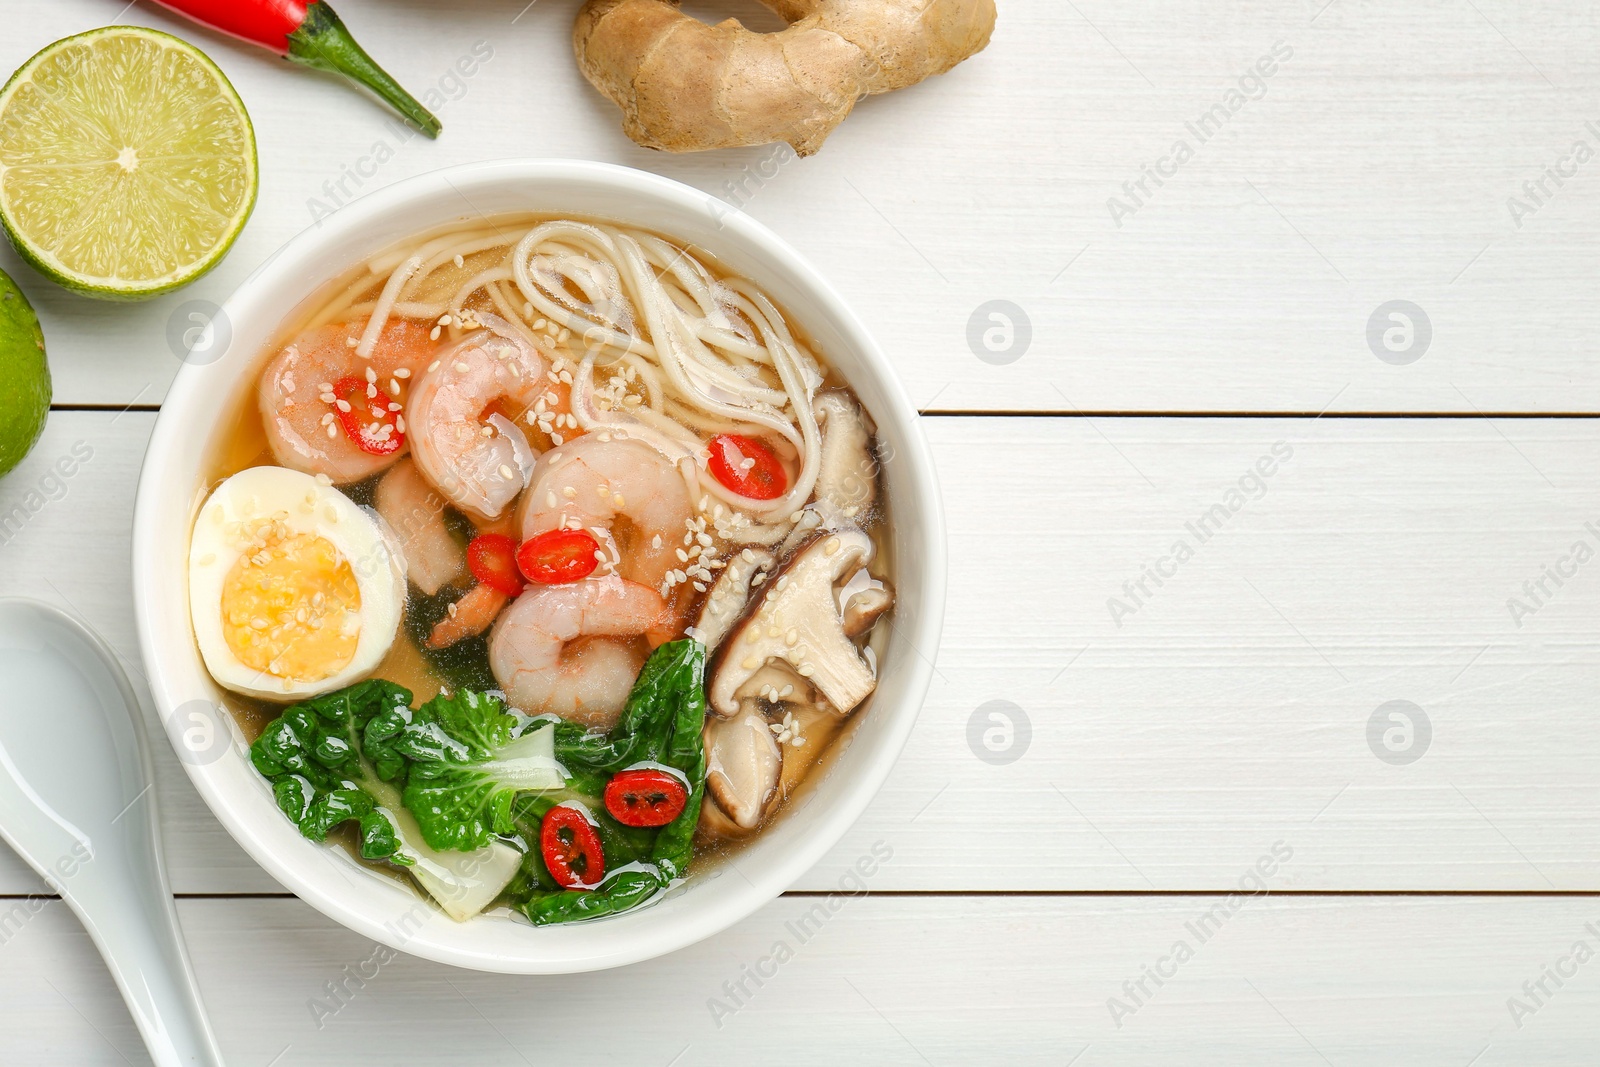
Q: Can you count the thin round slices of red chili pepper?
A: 6